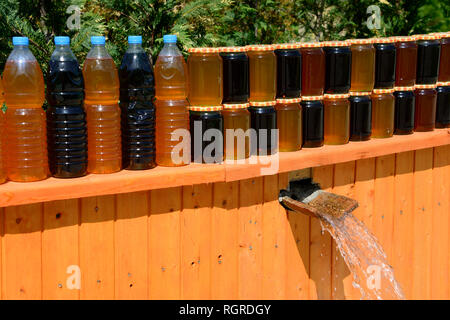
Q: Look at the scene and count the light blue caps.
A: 5